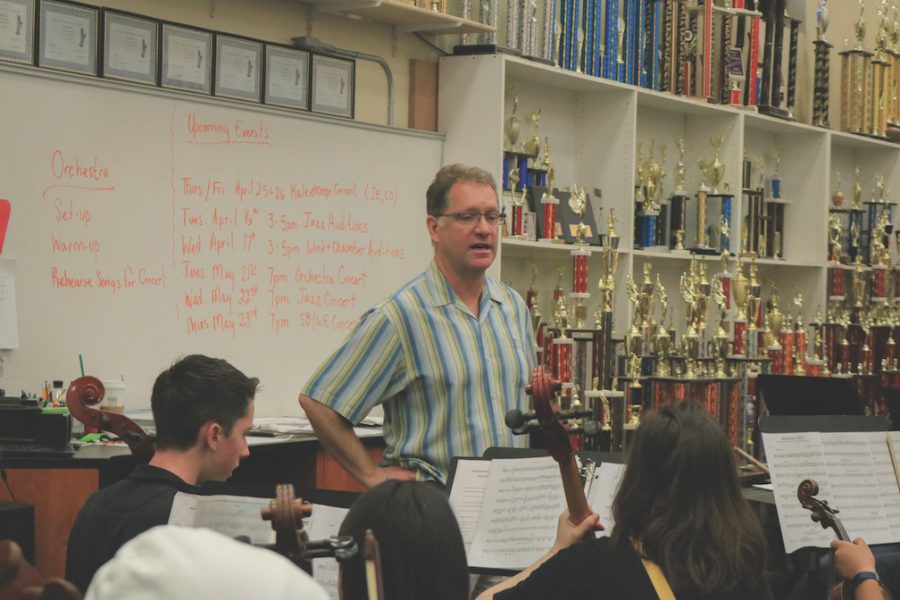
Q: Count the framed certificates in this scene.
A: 7